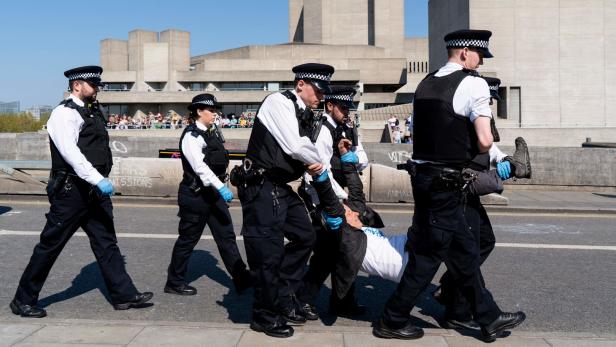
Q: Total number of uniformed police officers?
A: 6